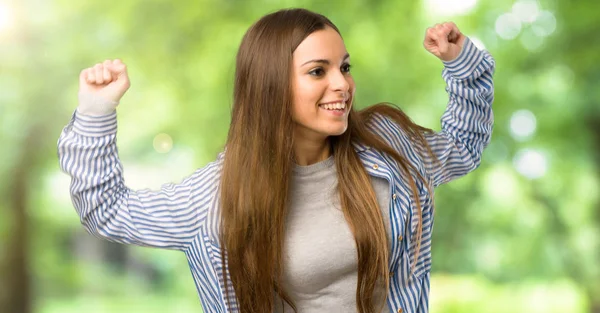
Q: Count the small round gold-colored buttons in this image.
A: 5